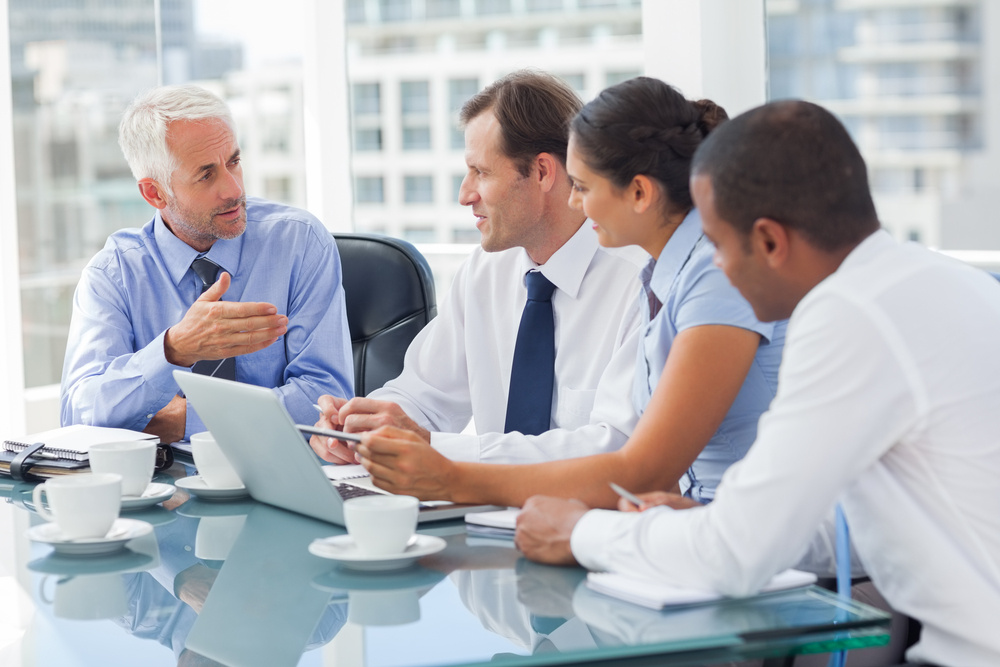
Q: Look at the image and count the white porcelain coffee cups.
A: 4